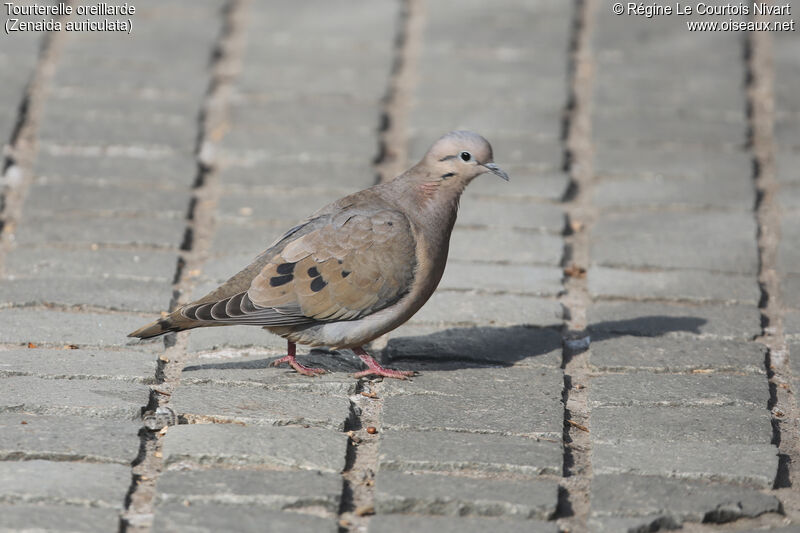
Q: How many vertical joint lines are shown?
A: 5